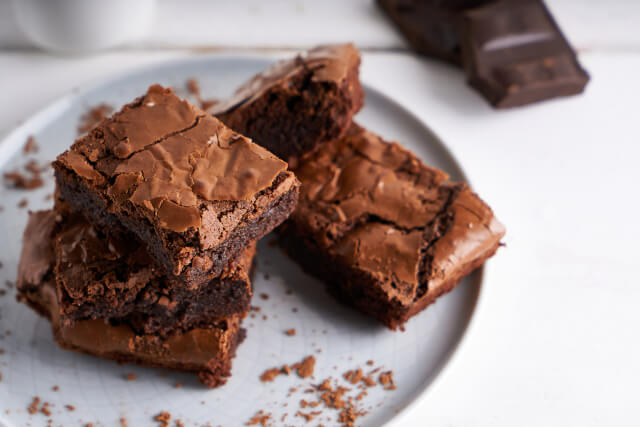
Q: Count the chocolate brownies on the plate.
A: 5